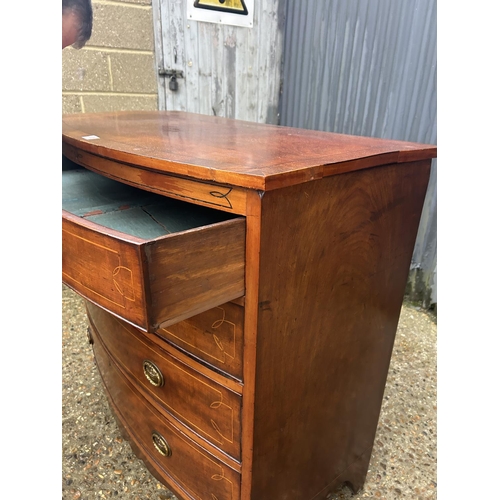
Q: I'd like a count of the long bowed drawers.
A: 4